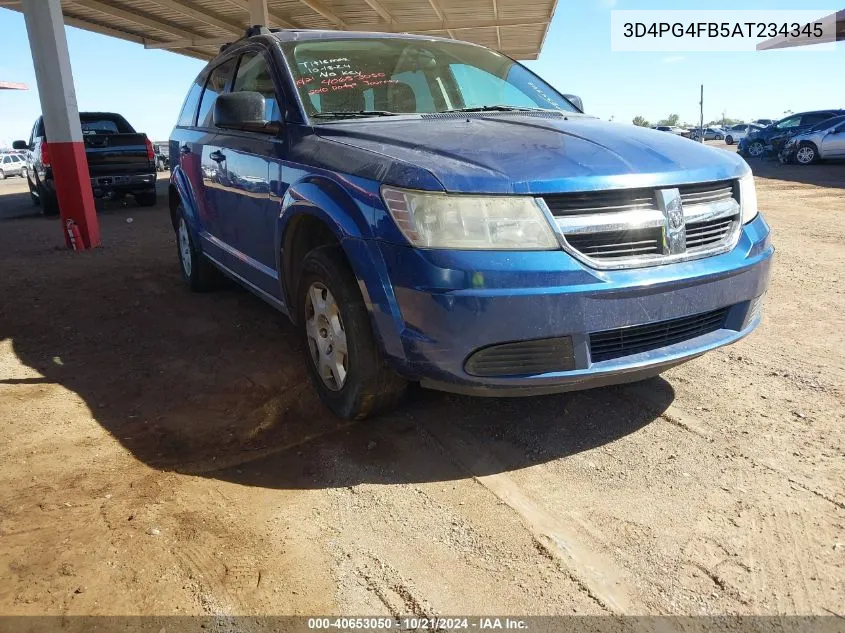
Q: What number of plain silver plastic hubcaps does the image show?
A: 2